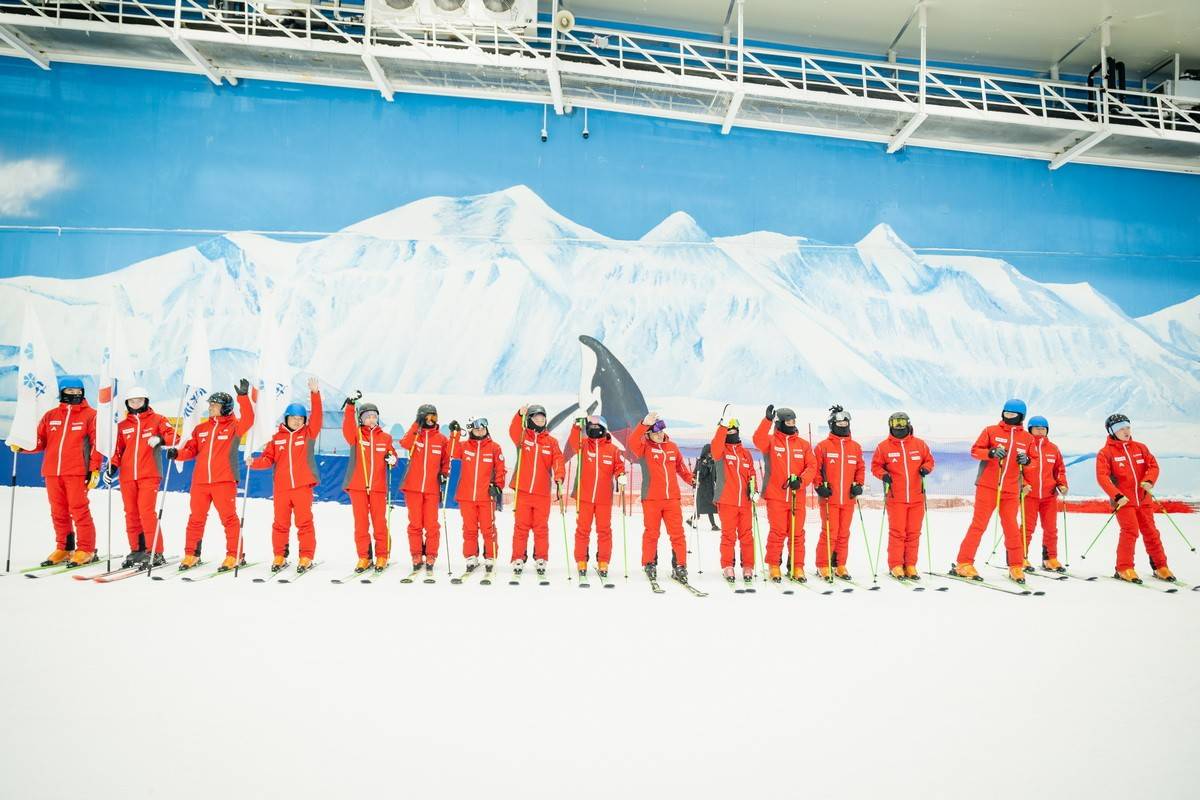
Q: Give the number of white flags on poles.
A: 4